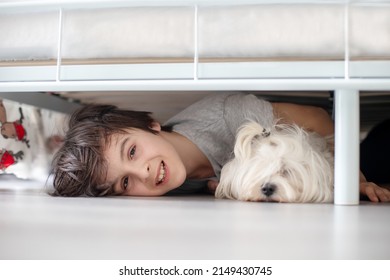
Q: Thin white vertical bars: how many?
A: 3